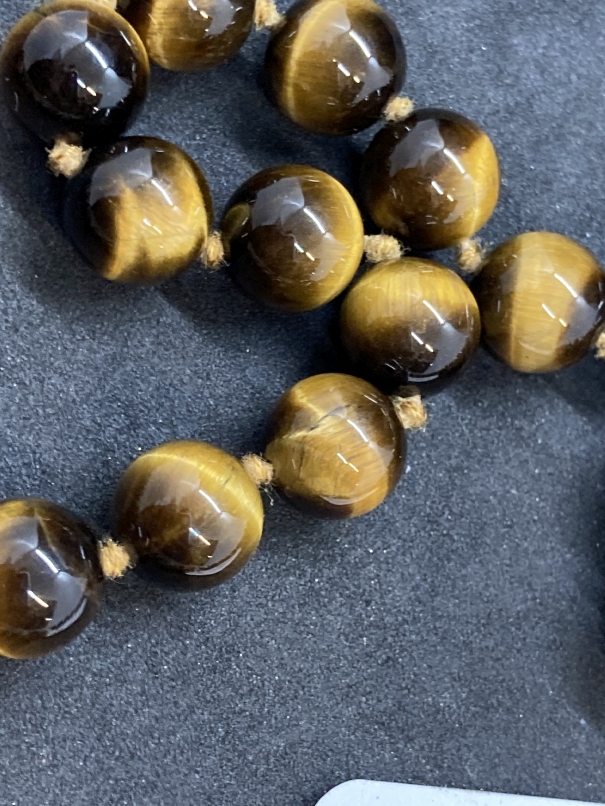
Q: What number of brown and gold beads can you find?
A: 11